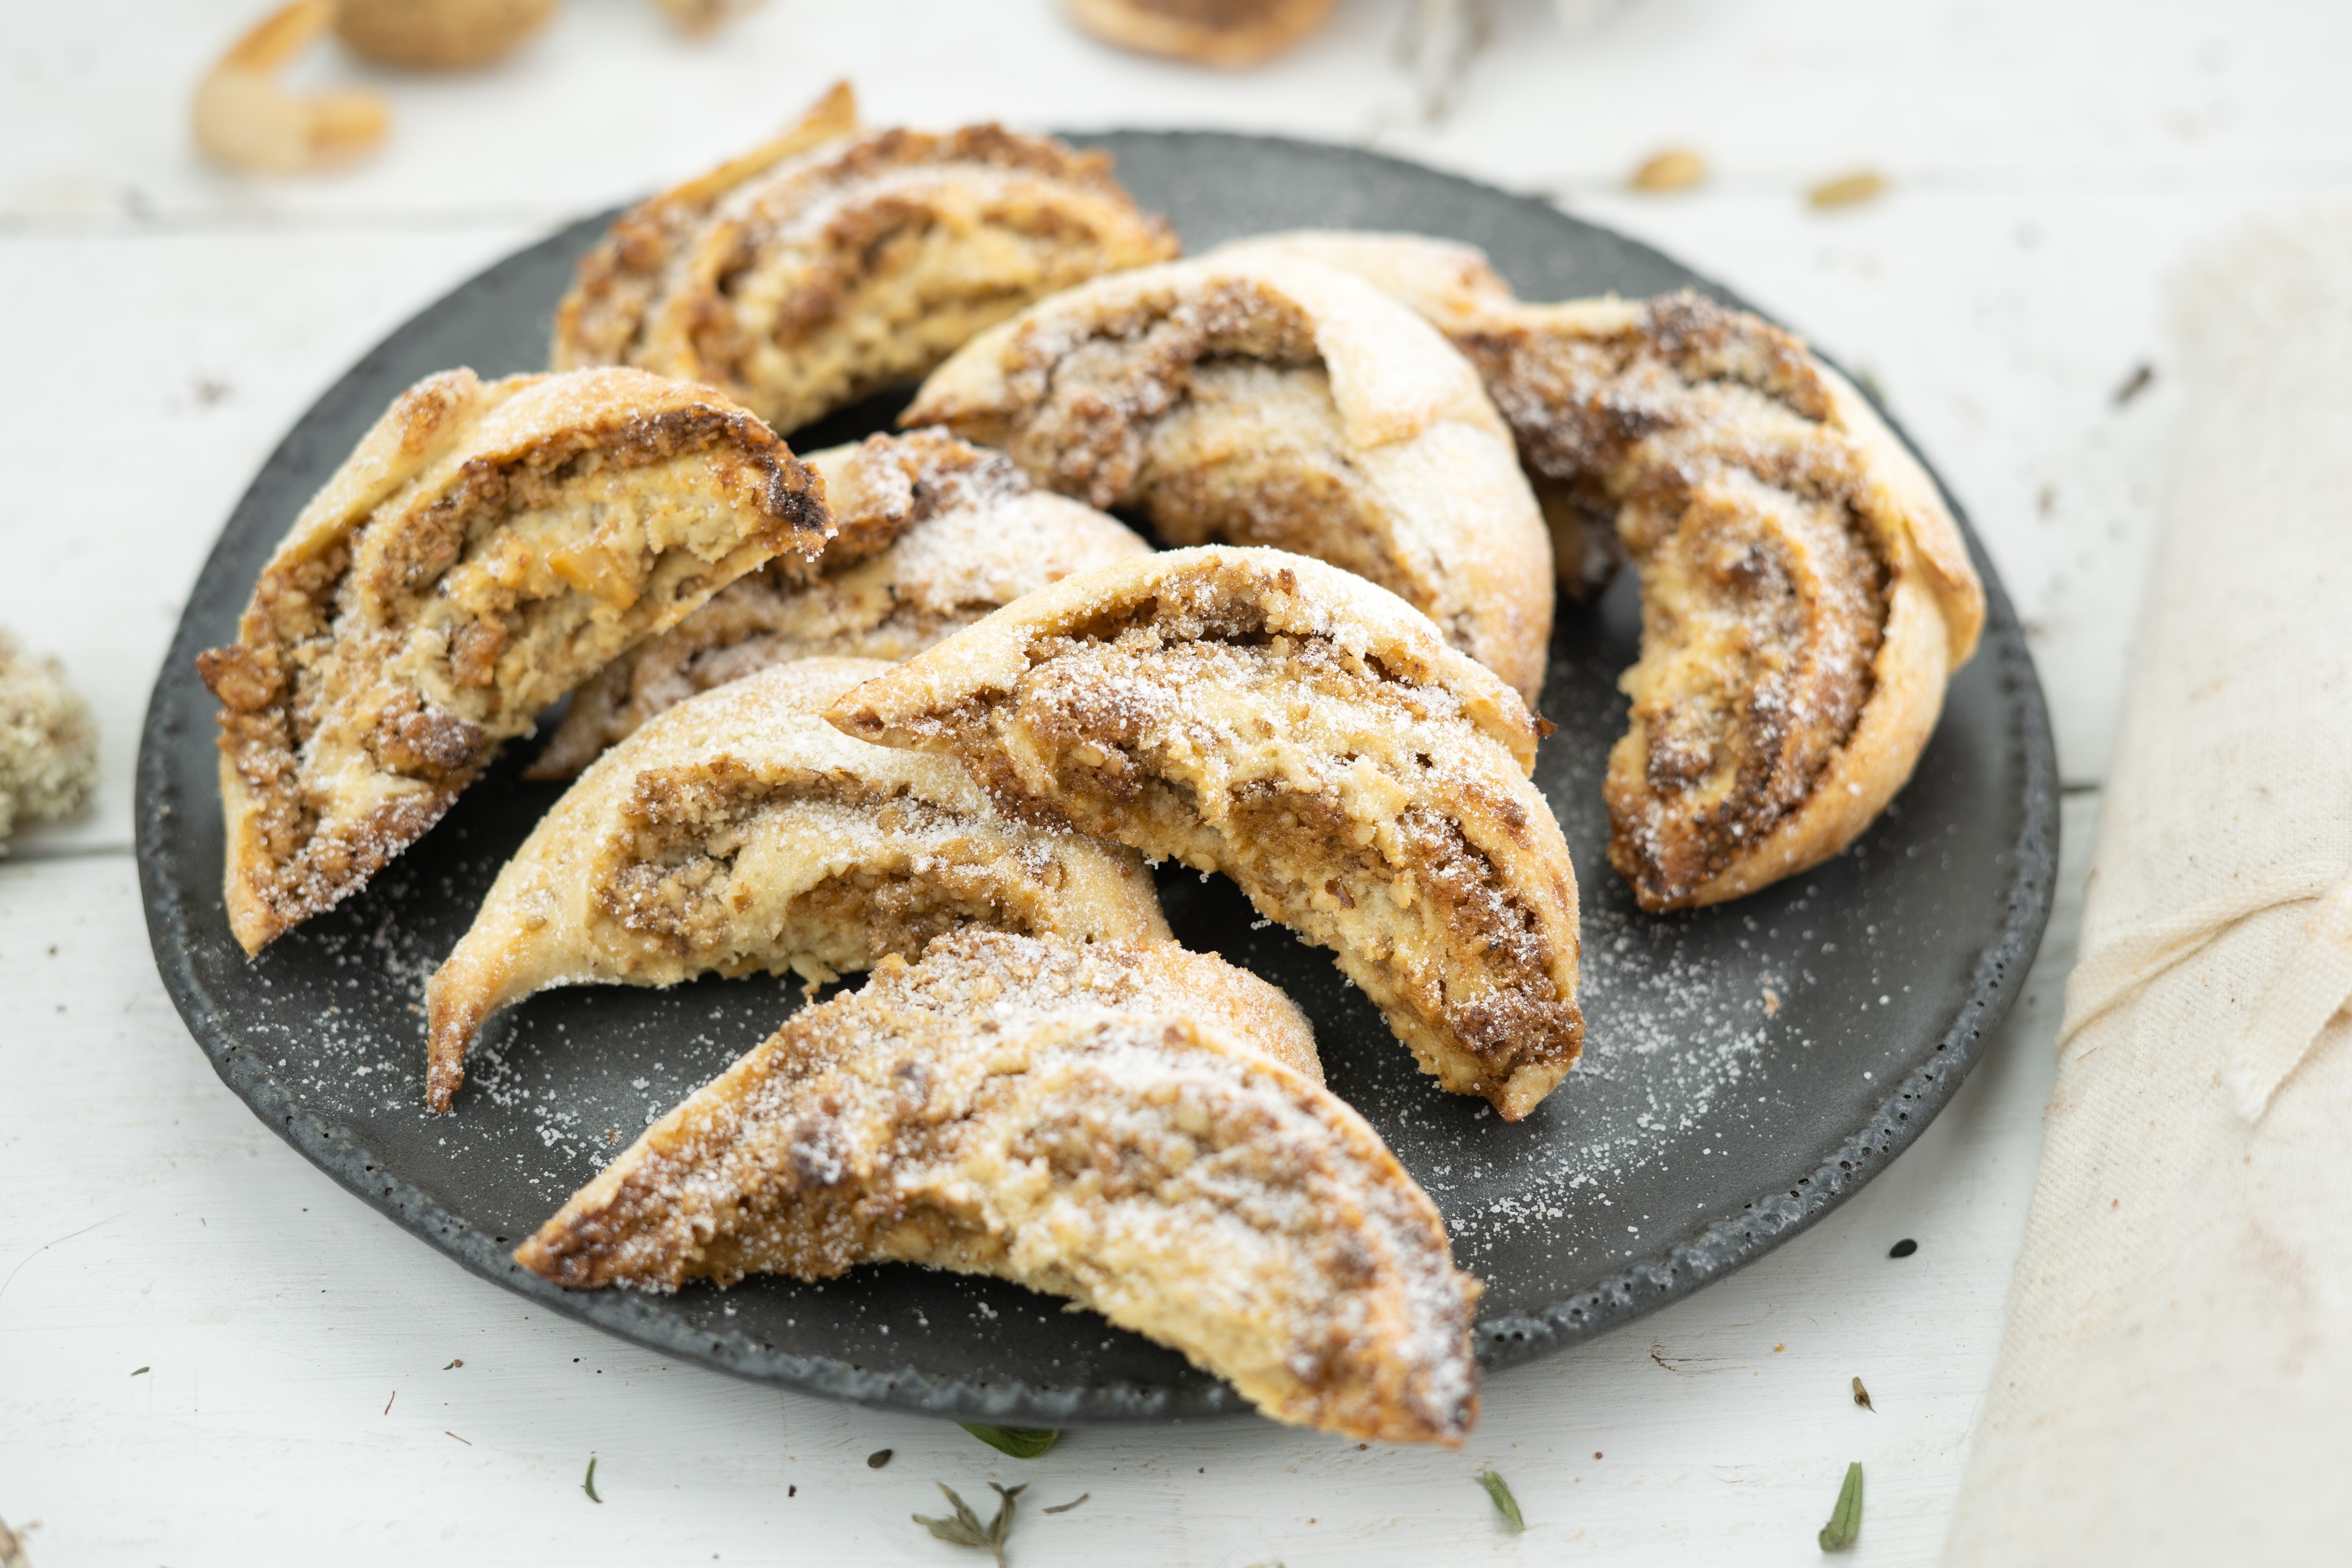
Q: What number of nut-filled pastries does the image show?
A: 8